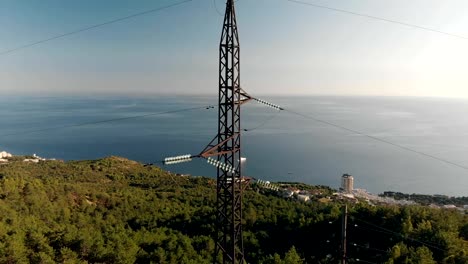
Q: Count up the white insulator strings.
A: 4